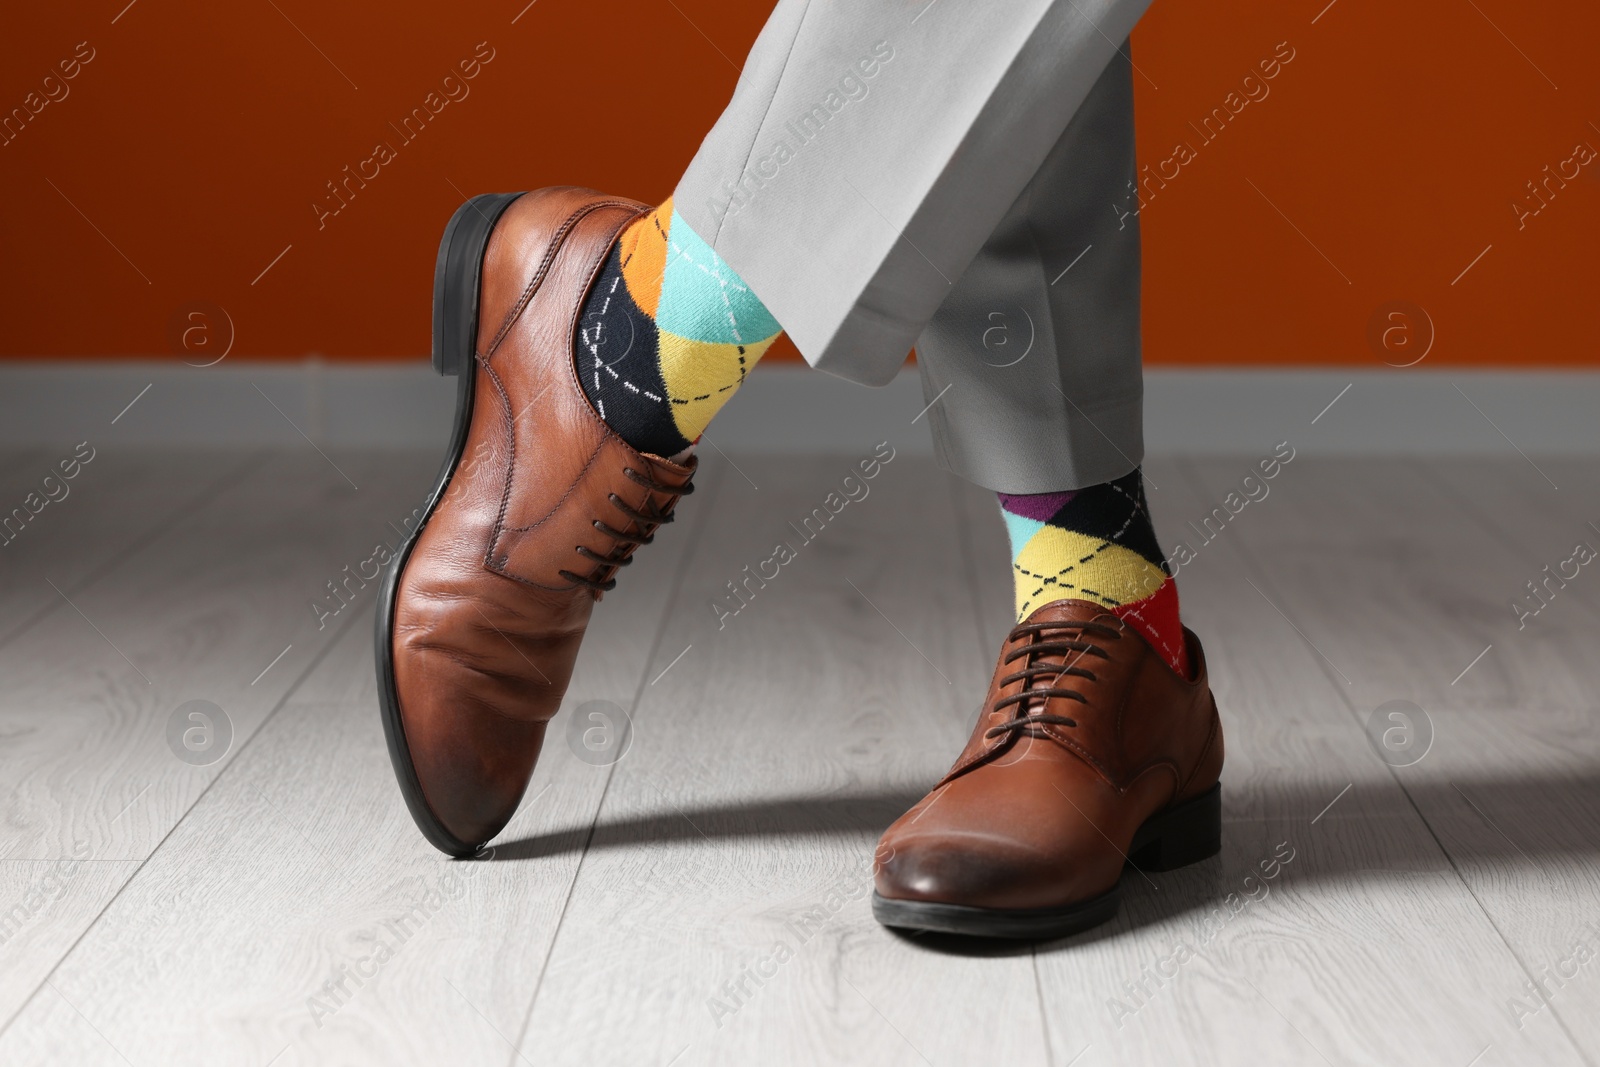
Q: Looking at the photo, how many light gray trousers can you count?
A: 1